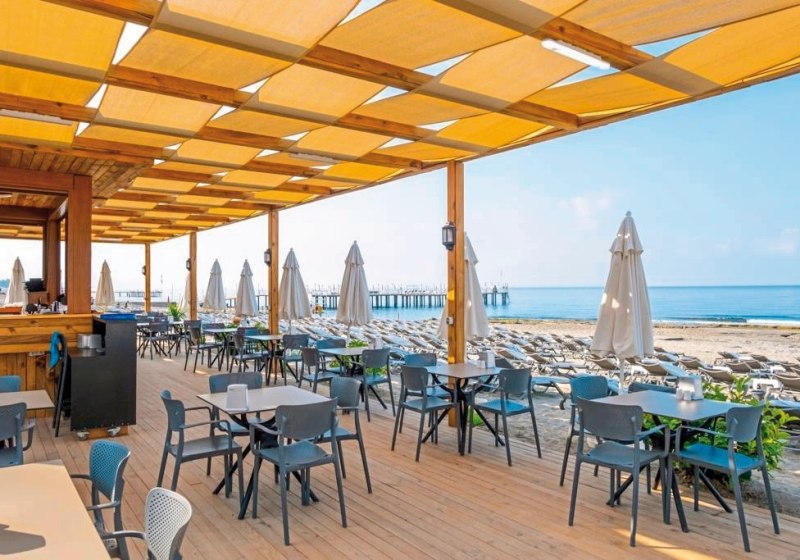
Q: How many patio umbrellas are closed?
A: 9